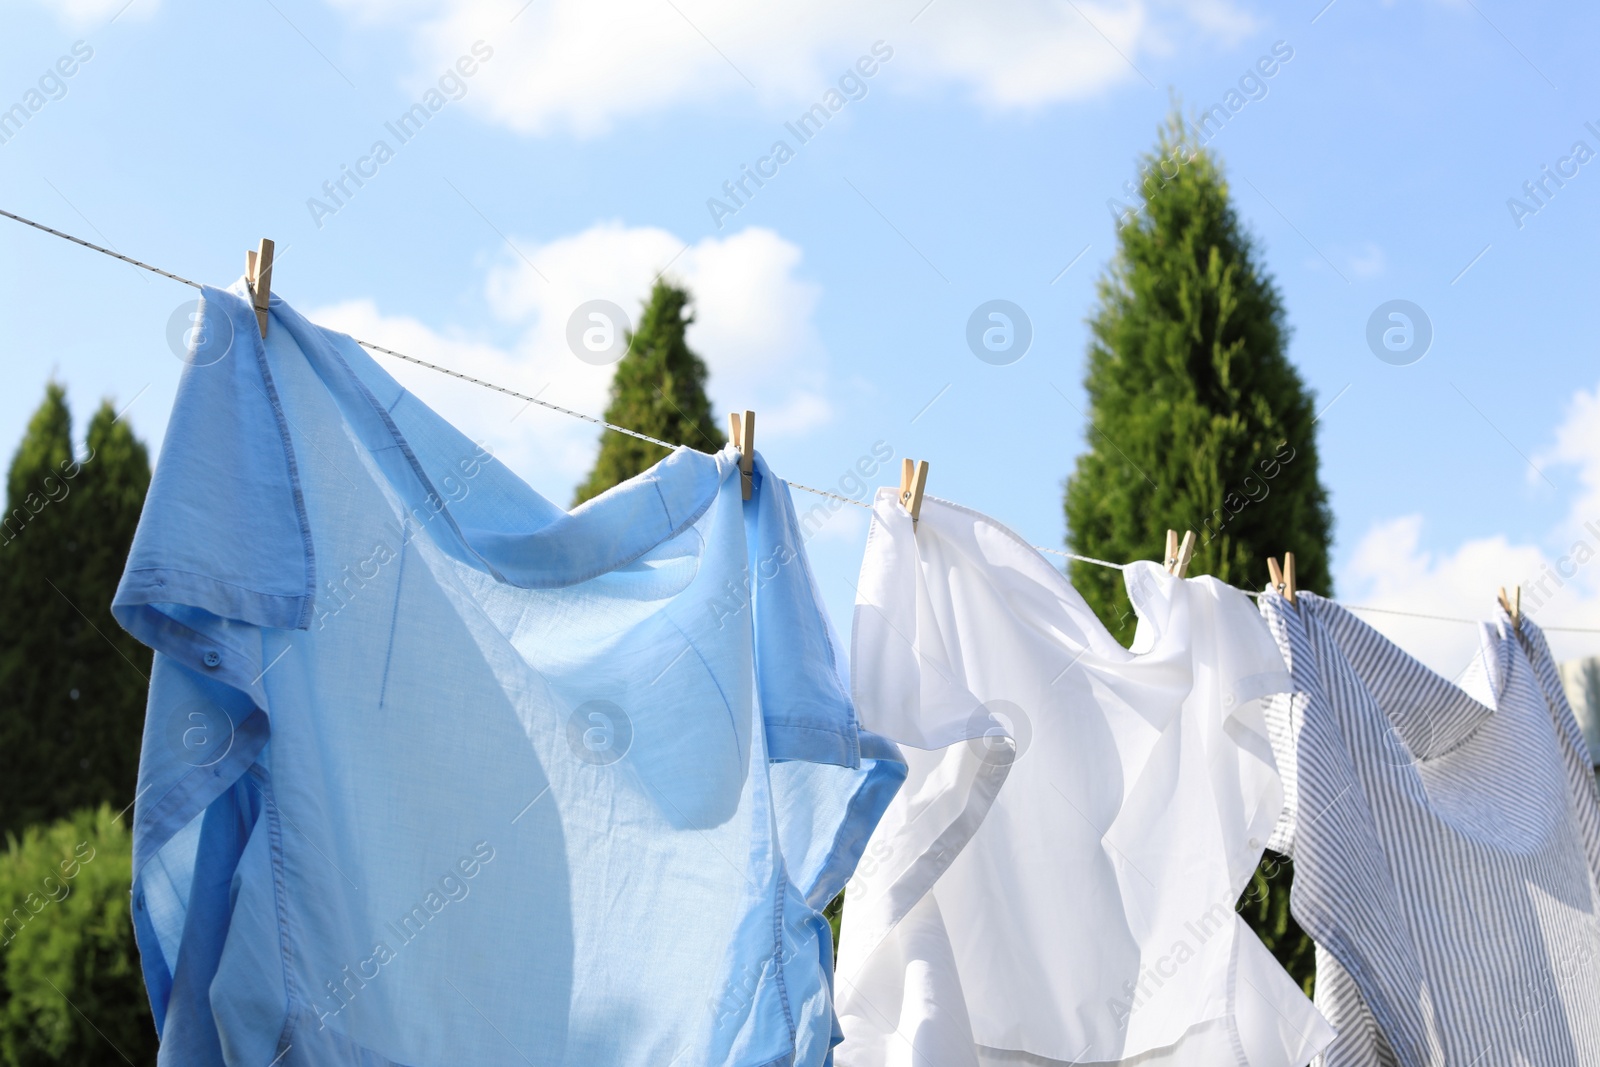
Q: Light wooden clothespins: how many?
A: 6